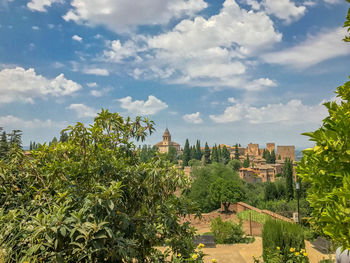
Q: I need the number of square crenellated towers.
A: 3